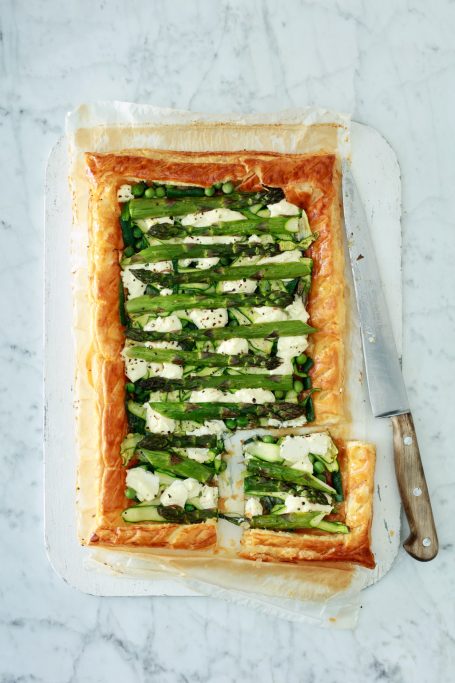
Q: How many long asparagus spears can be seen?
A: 9